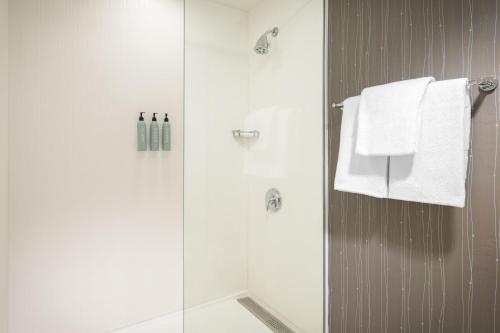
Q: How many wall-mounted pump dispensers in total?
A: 3